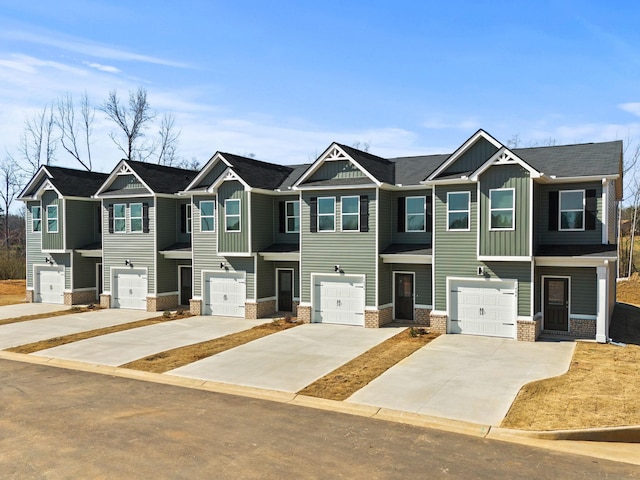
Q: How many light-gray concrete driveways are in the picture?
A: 5